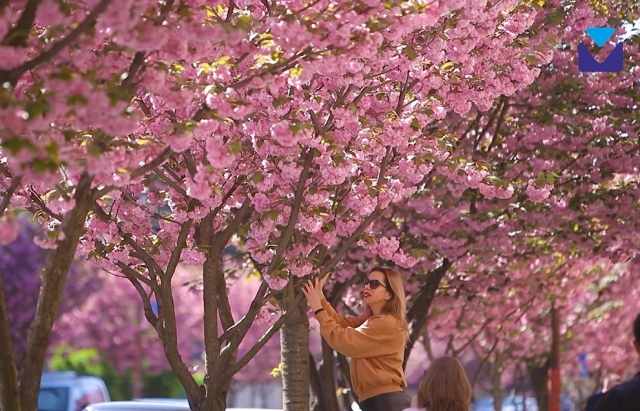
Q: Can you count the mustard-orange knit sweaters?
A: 1